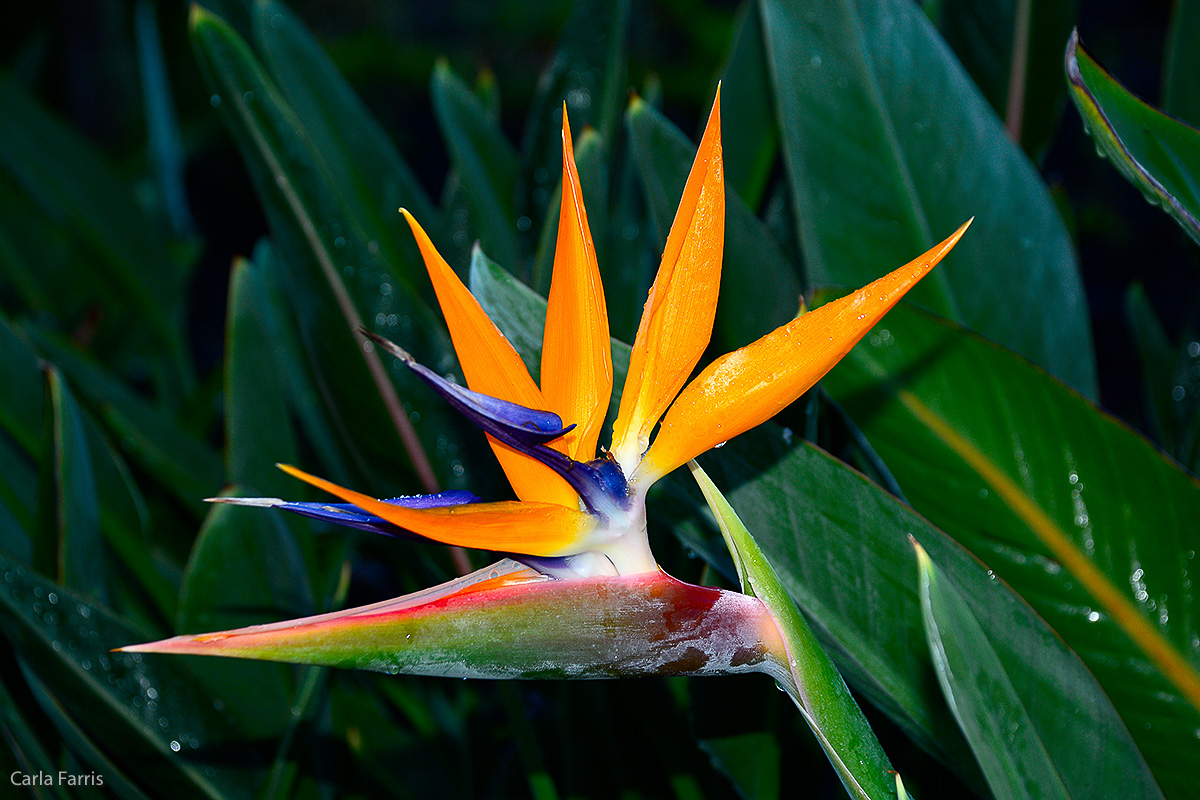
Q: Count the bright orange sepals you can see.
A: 5